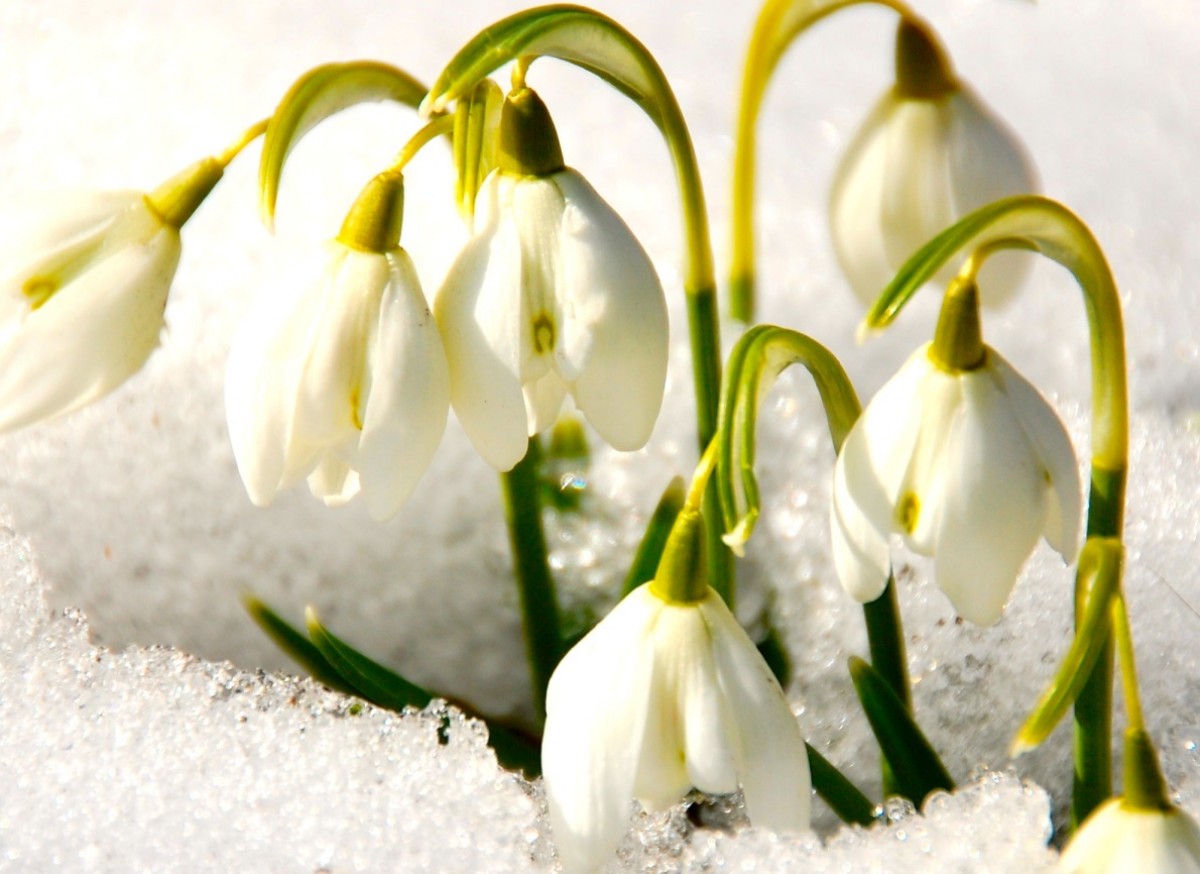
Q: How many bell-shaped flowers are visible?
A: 7